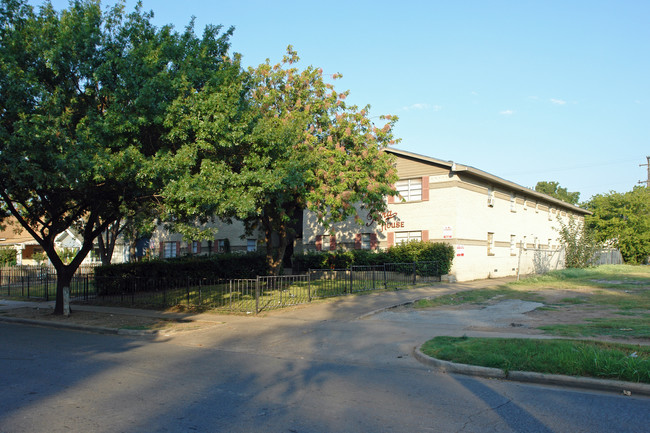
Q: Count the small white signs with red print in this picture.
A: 2